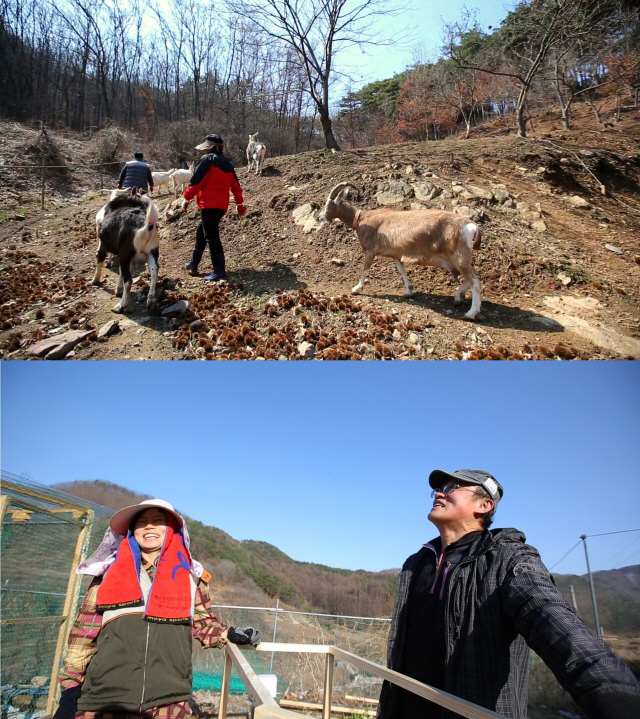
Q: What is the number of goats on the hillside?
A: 5